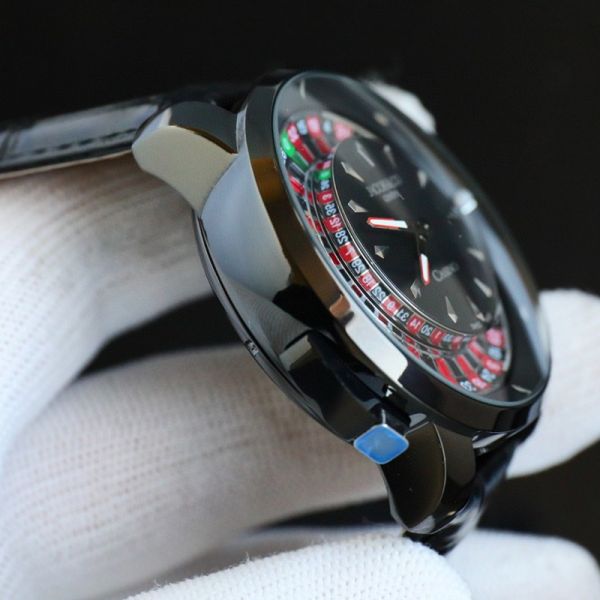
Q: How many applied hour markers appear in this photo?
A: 11